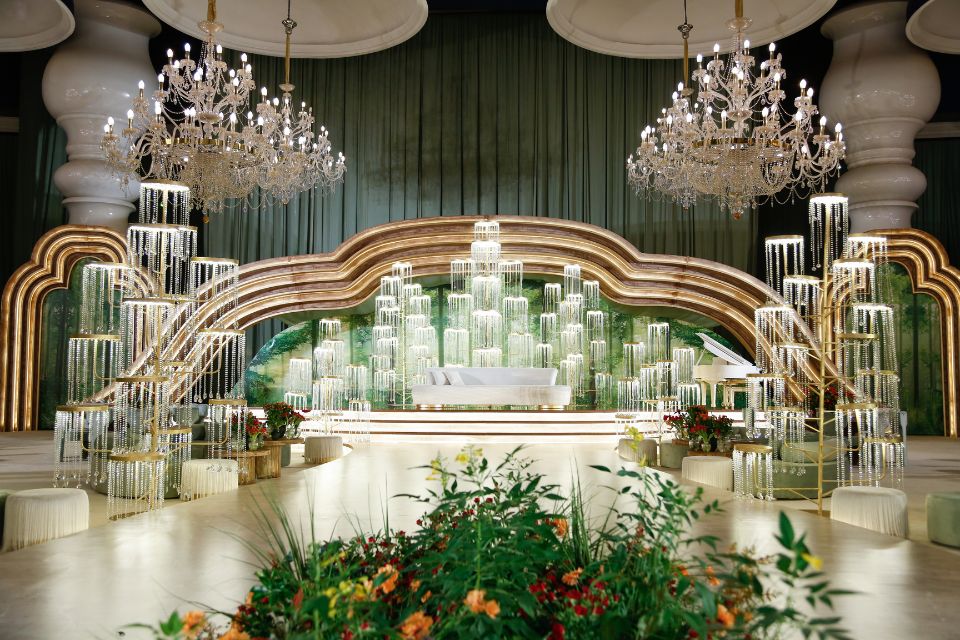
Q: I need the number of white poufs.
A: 6